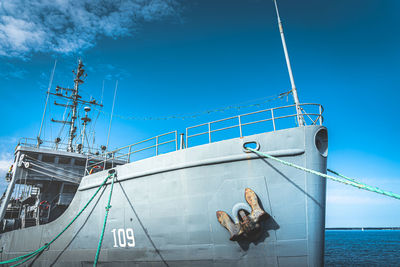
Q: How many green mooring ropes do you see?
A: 4